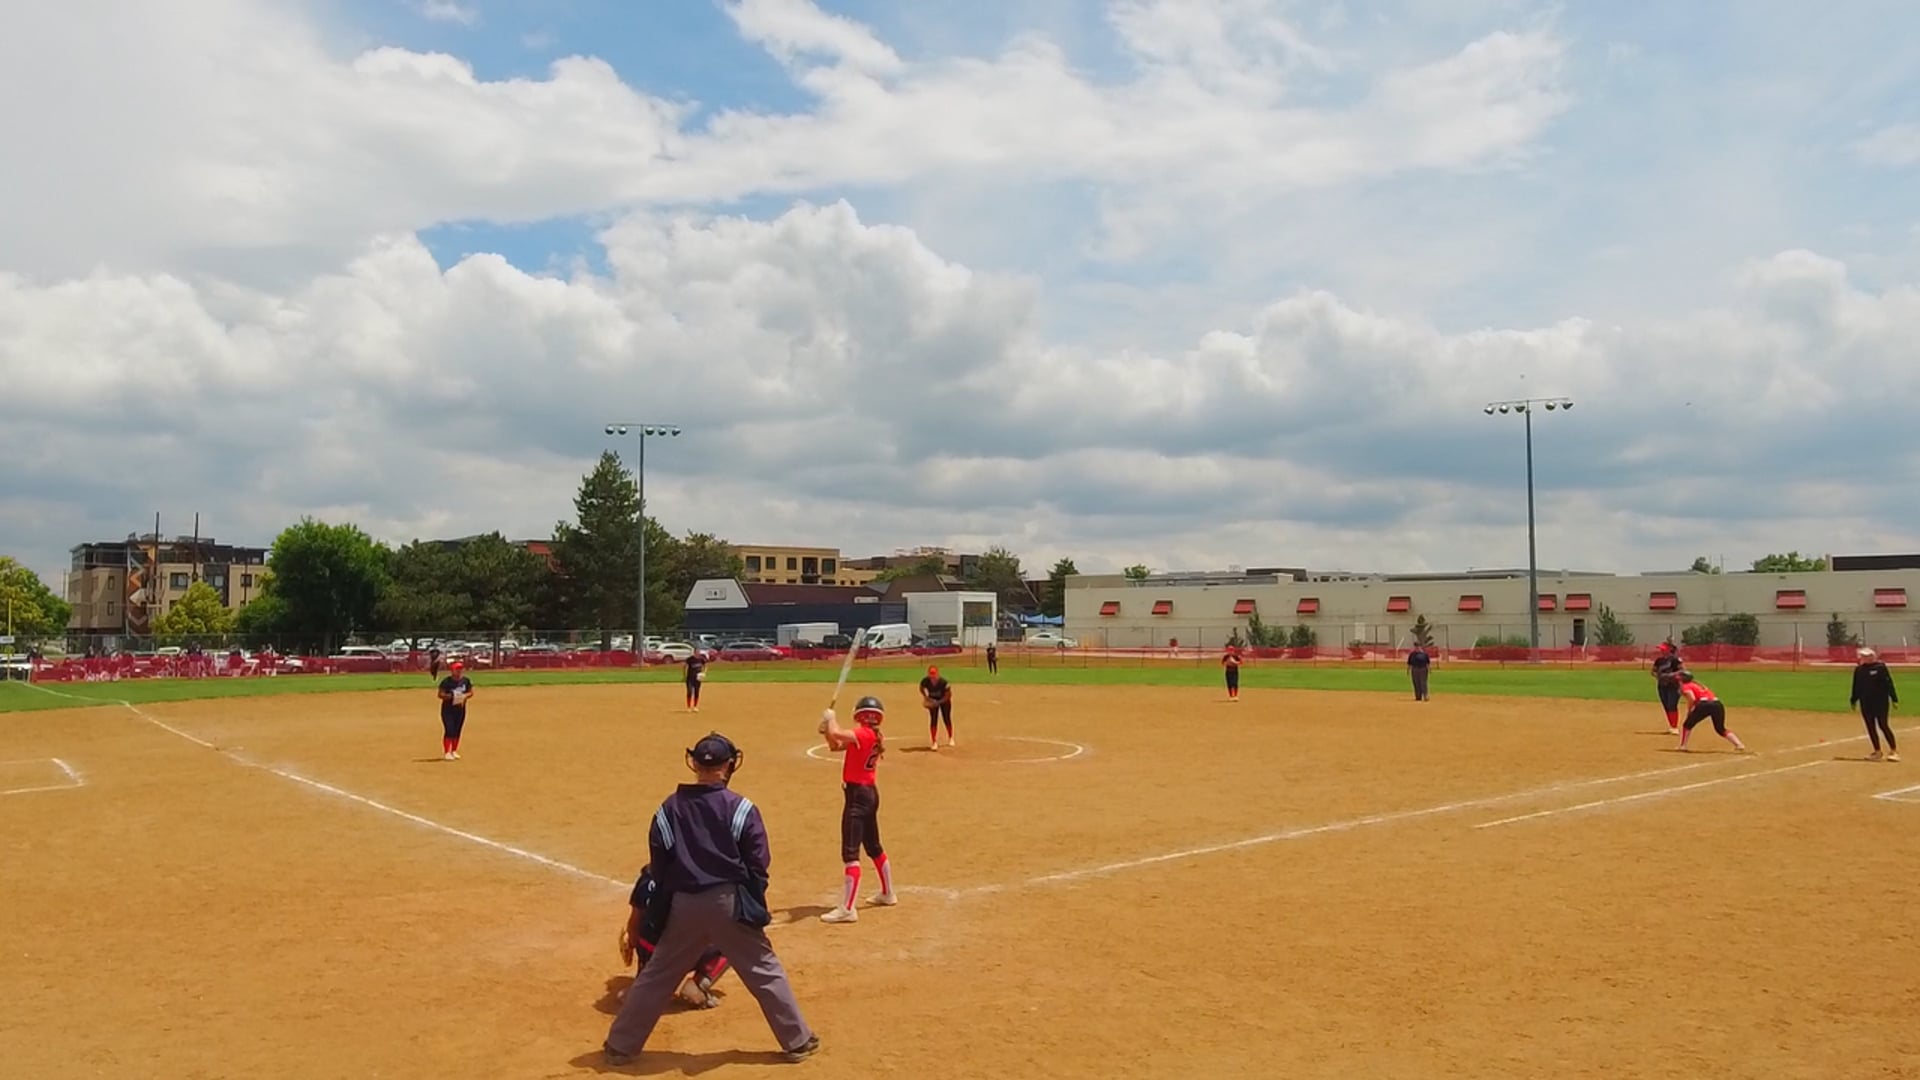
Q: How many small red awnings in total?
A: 11